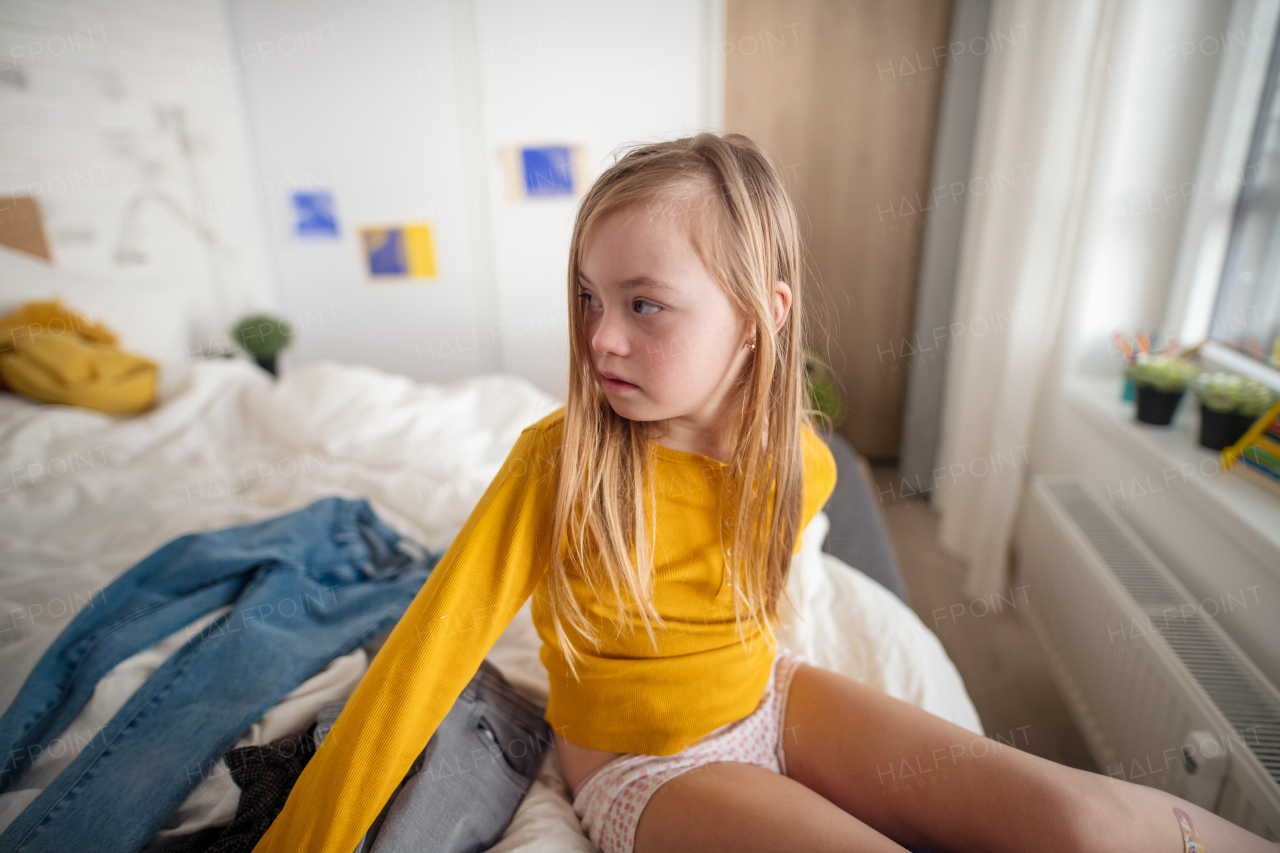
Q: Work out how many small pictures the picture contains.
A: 3